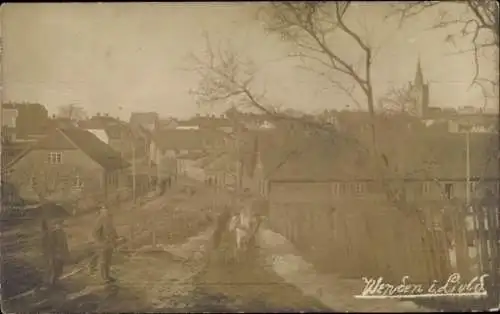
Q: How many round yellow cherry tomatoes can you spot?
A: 0